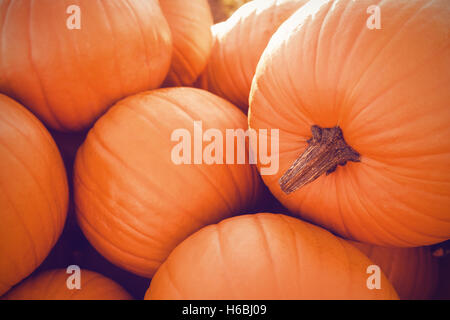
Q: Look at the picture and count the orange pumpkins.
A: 9